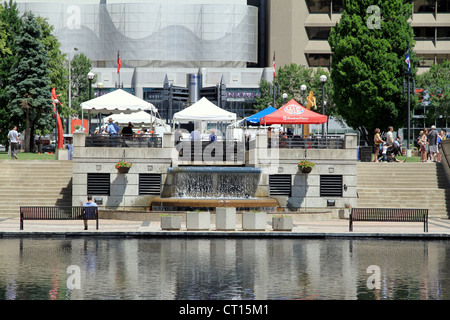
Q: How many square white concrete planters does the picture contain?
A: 5